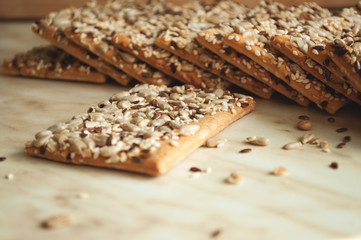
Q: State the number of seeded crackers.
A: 11